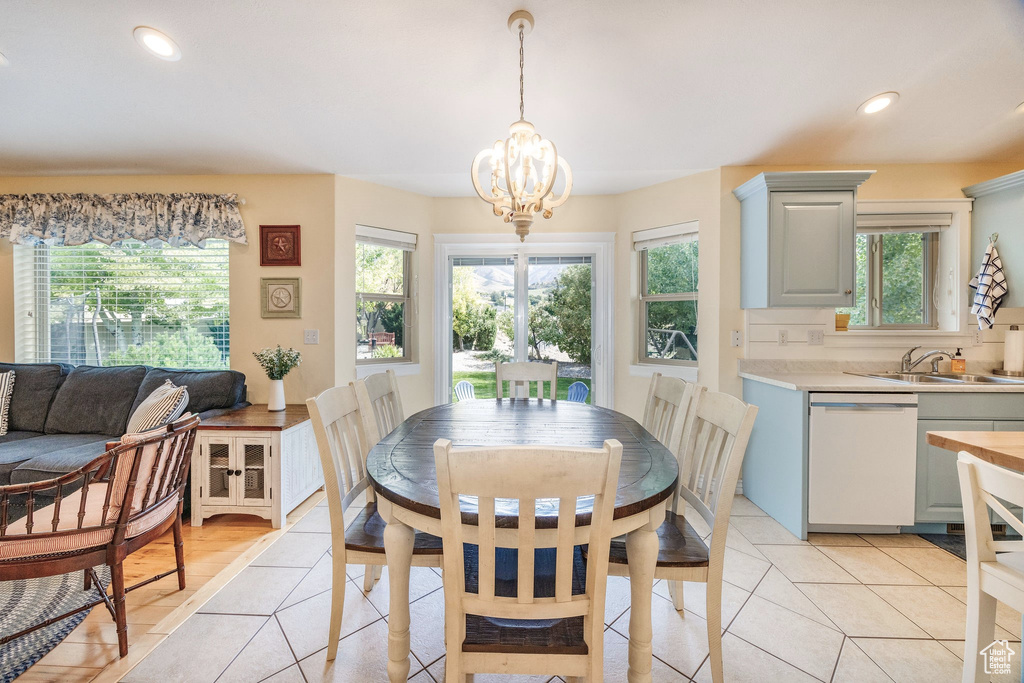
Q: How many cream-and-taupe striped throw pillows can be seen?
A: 2